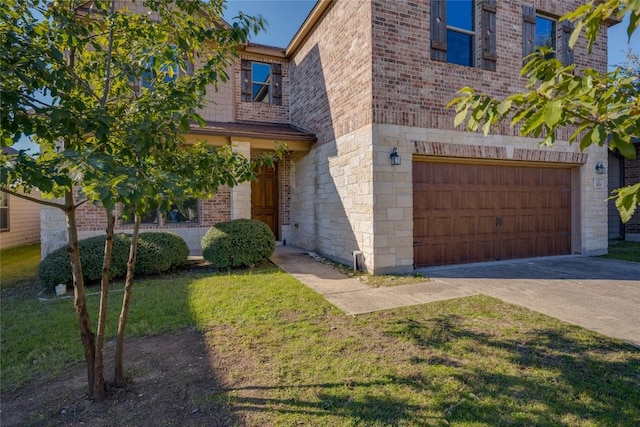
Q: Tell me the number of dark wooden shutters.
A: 6